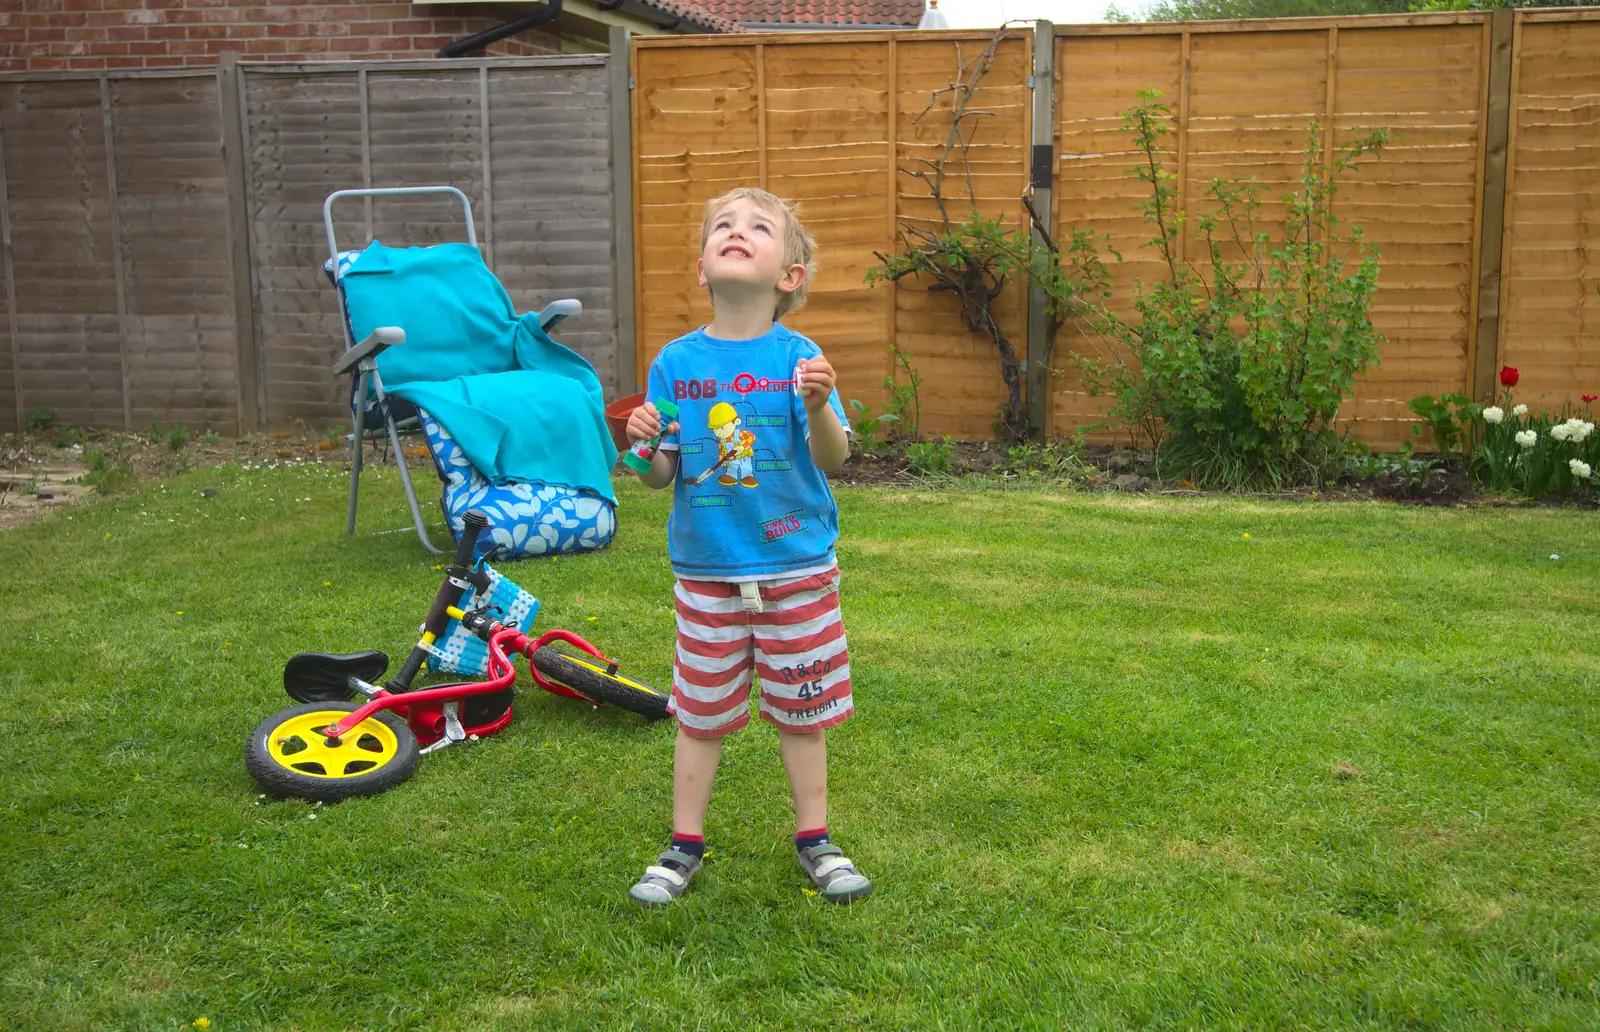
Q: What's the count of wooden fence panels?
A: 5